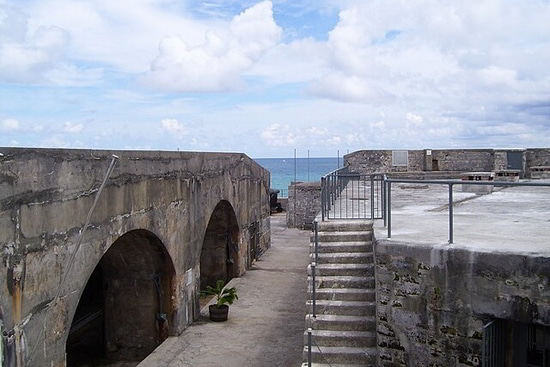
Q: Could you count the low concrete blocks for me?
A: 3